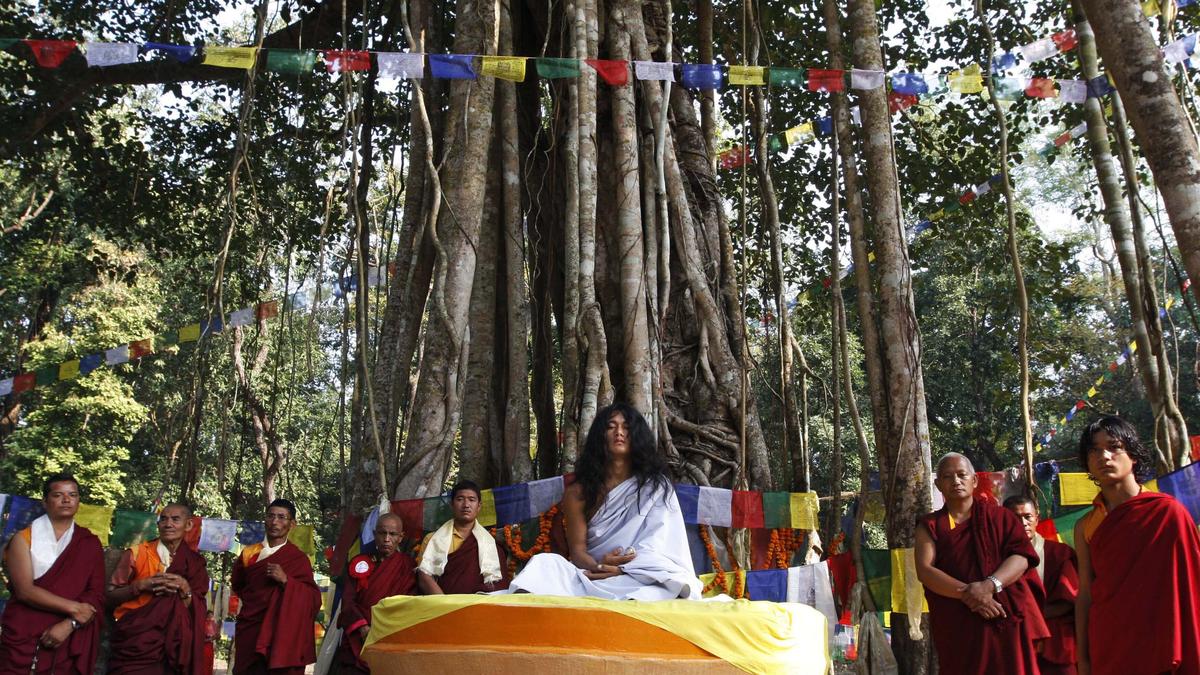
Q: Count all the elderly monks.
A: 3